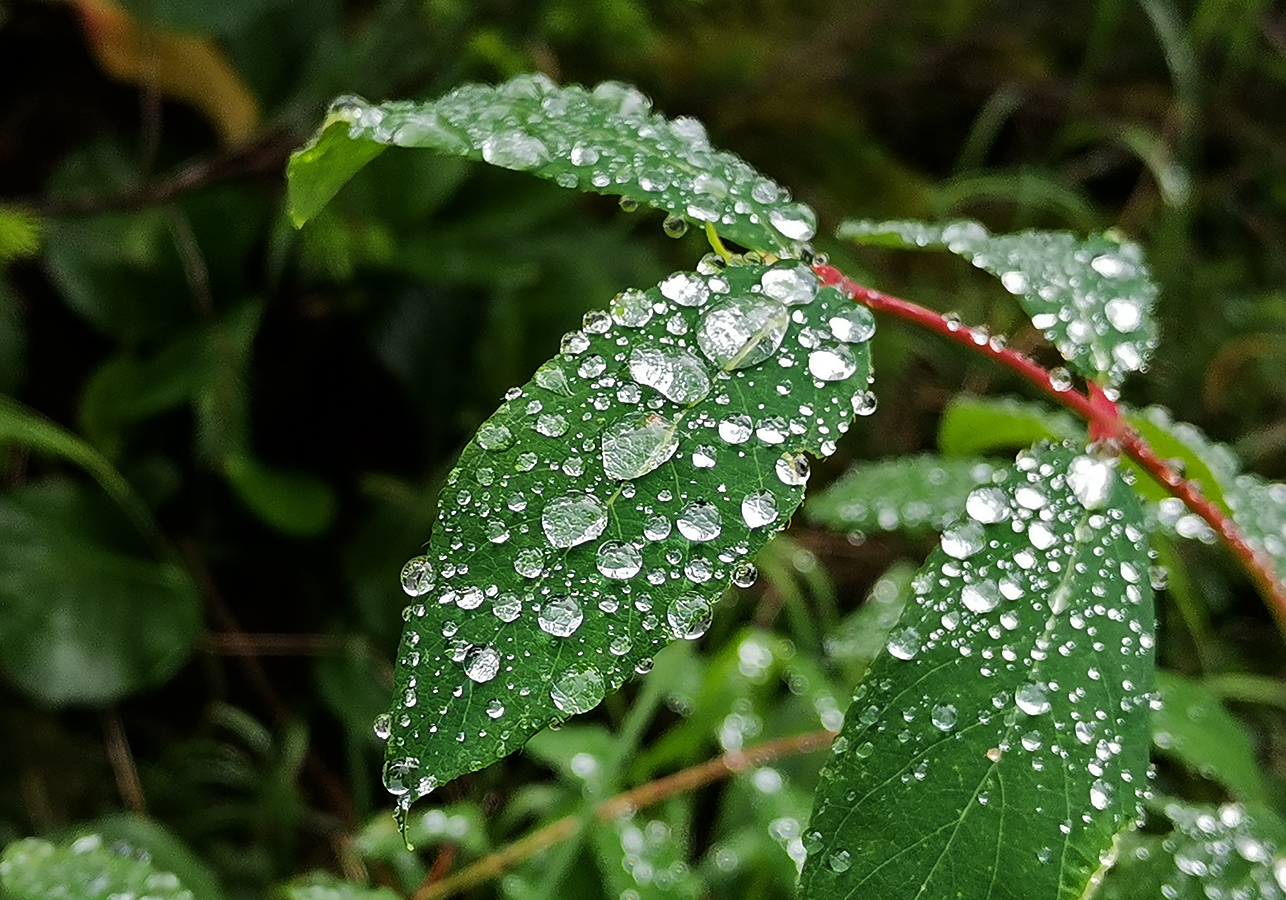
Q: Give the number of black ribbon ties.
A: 0